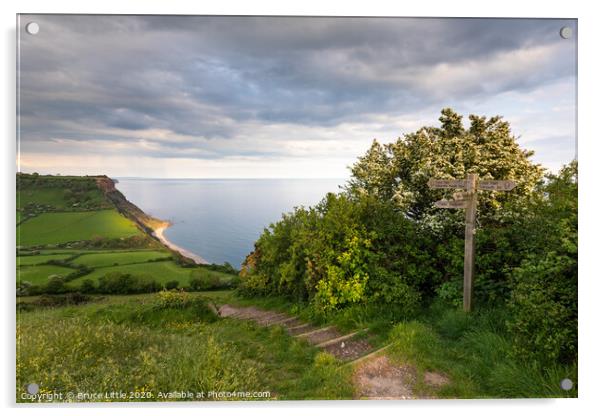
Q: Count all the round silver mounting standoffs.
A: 4